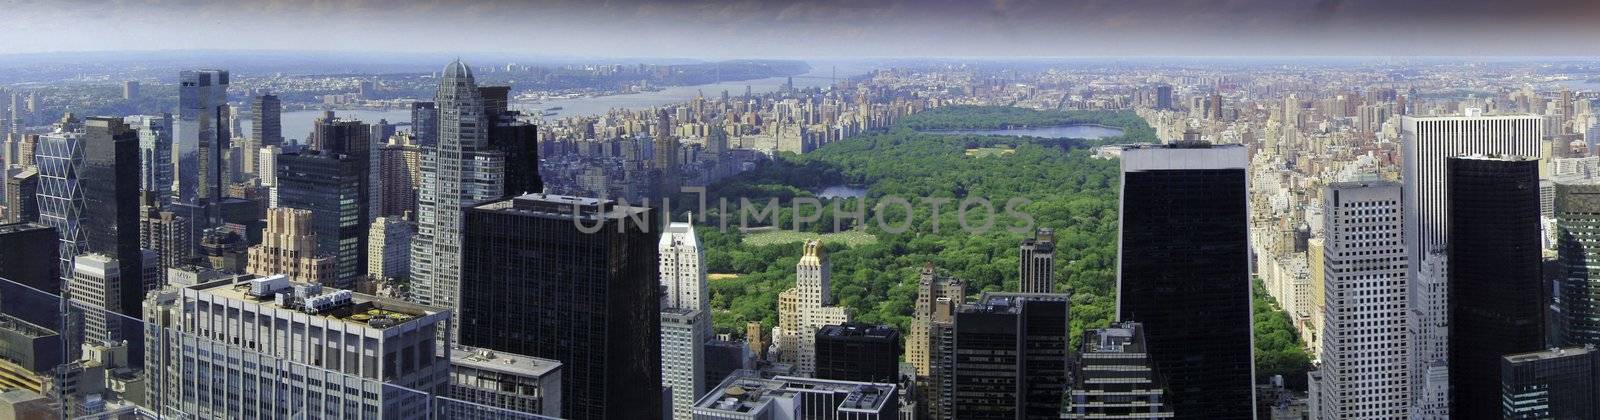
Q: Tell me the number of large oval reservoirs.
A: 1